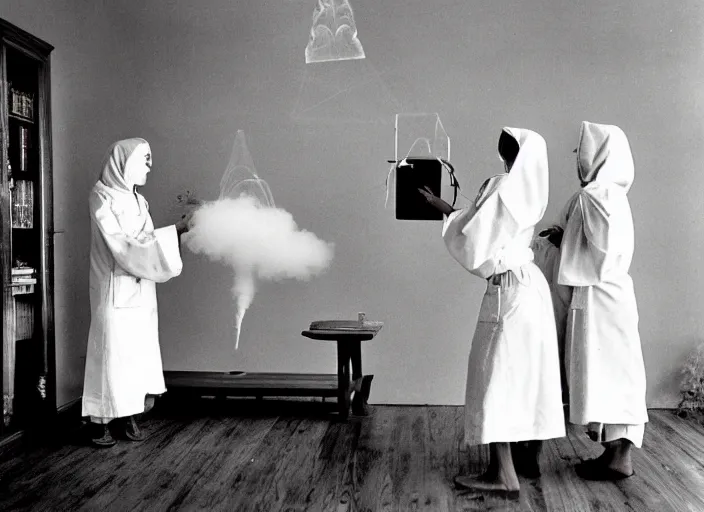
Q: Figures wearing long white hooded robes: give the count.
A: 3